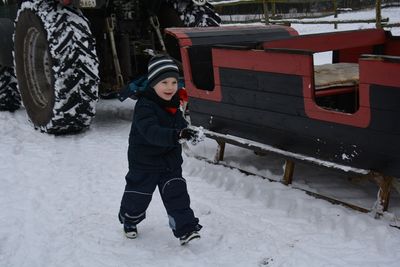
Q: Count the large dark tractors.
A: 1